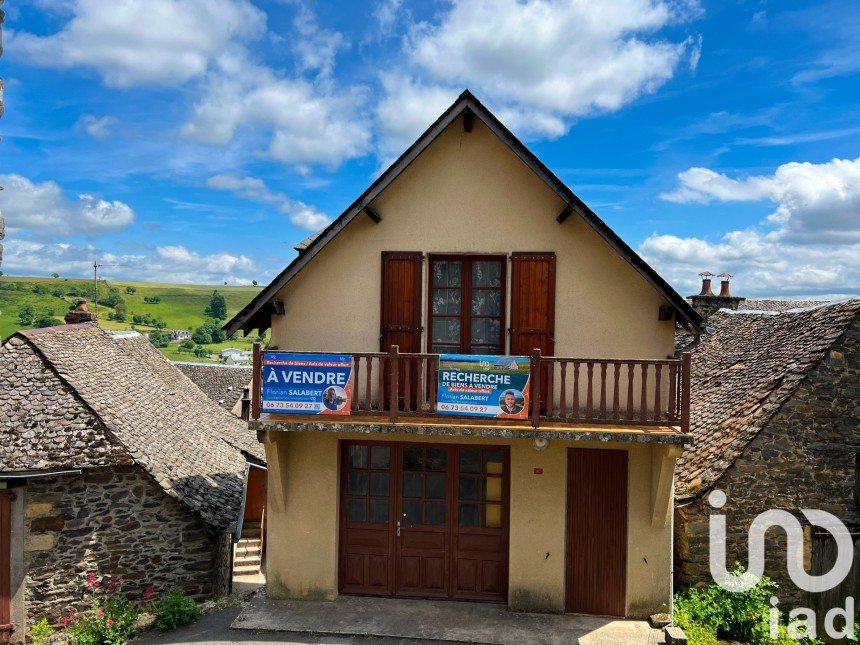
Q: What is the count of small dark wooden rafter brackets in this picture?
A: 5